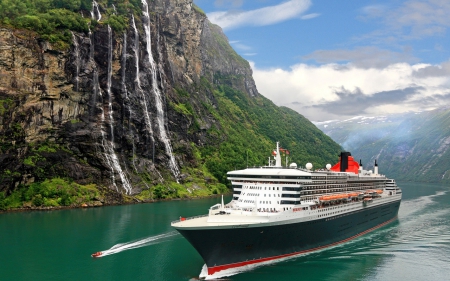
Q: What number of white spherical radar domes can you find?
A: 3